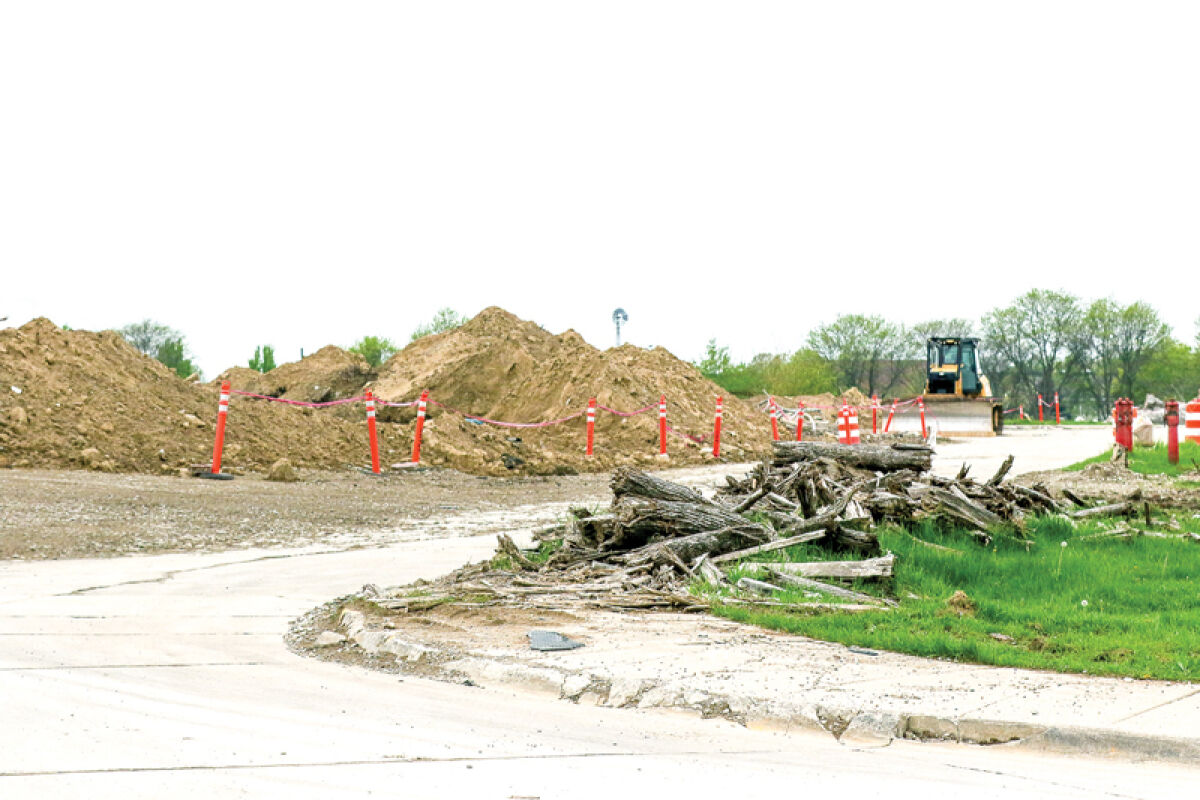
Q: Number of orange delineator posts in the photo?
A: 15